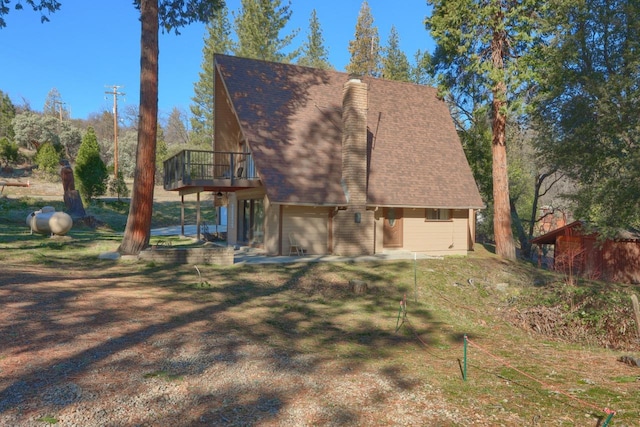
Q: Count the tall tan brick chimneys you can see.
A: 1